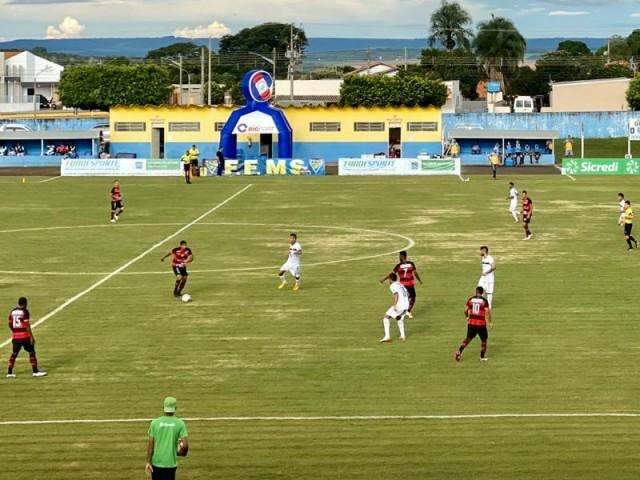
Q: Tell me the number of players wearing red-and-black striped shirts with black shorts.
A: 6